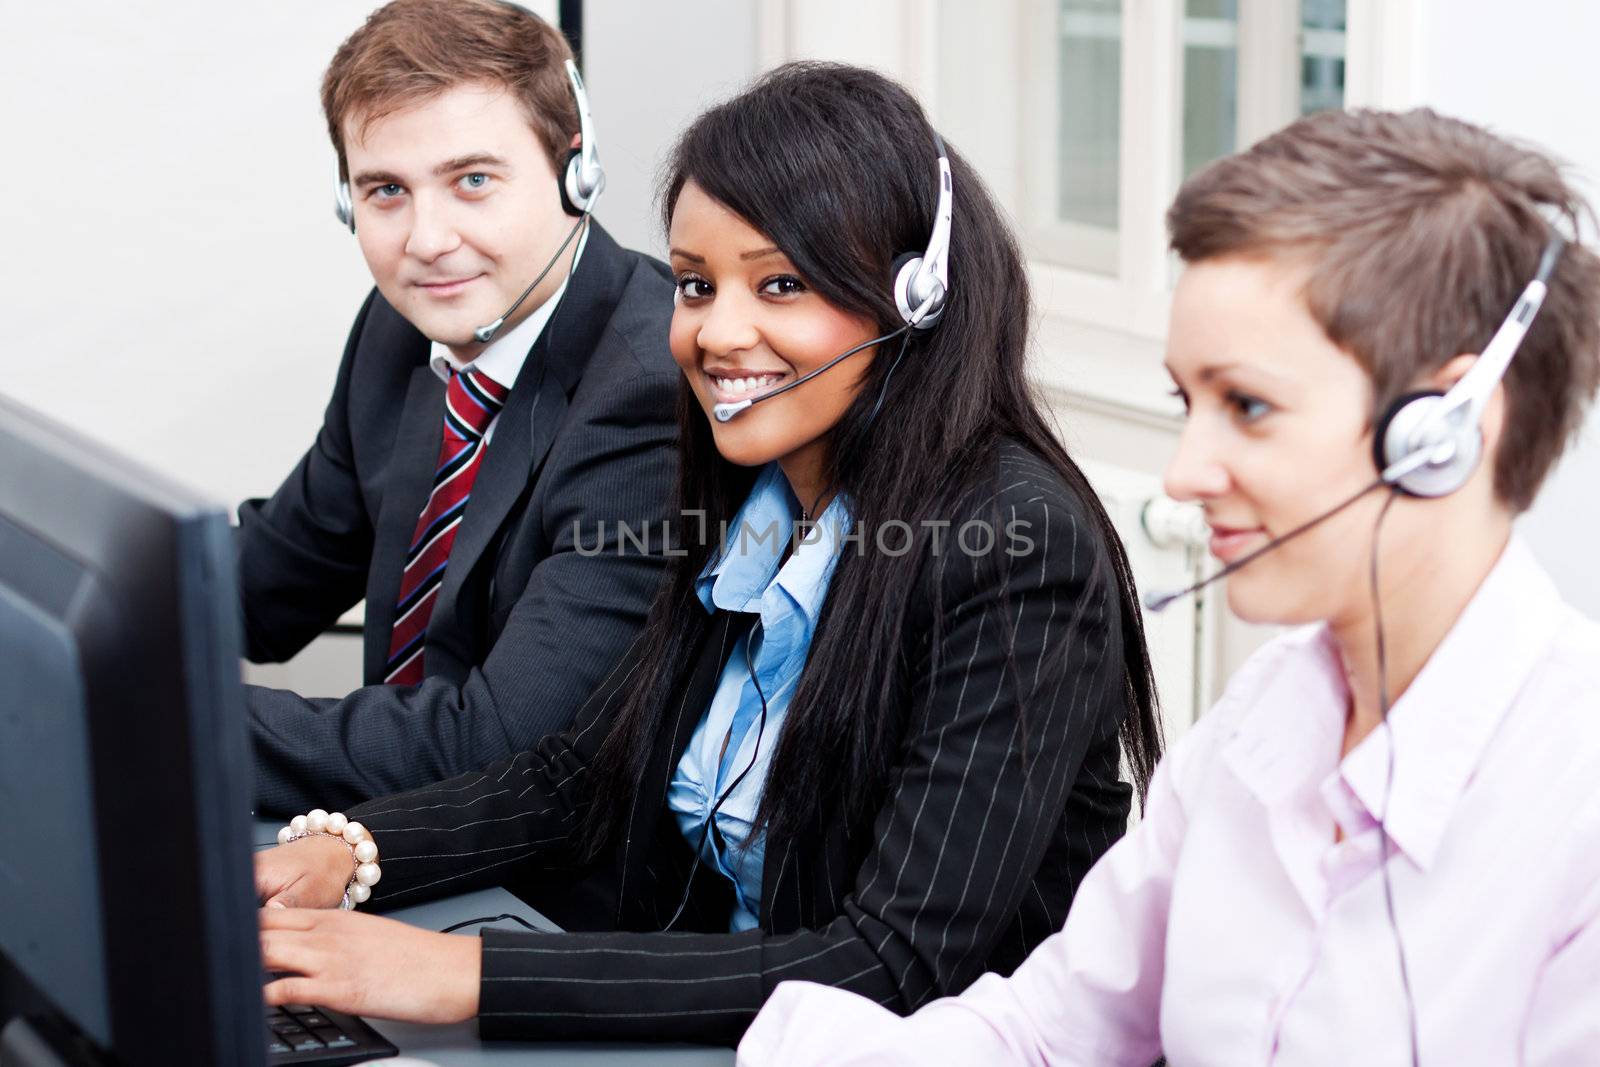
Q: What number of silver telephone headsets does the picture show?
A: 3